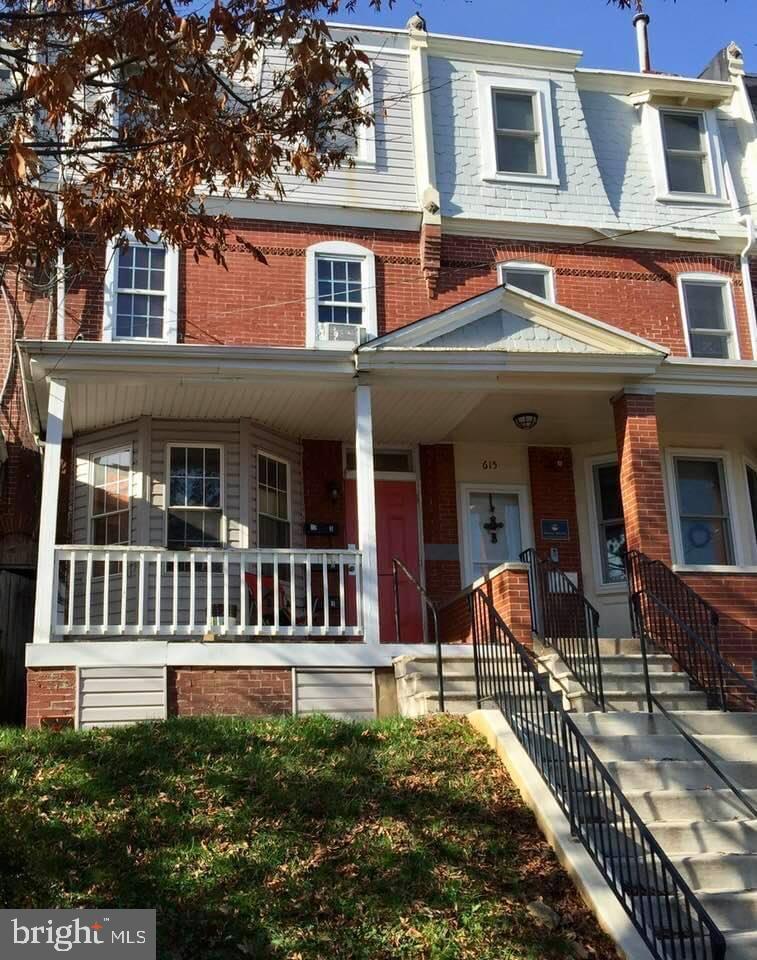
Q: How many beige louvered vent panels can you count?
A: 2